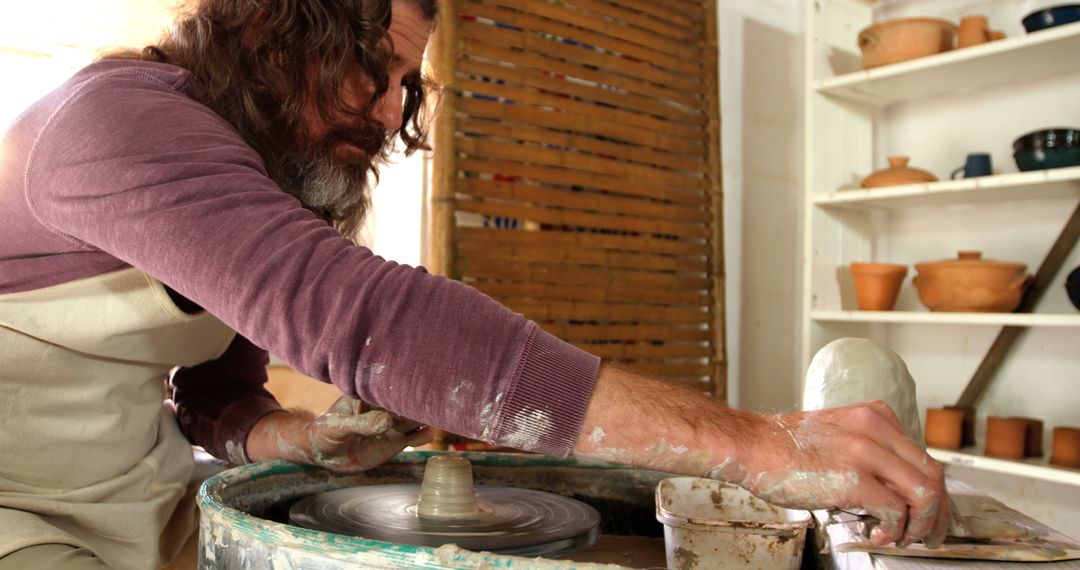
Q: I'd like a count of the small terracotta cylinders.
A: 5